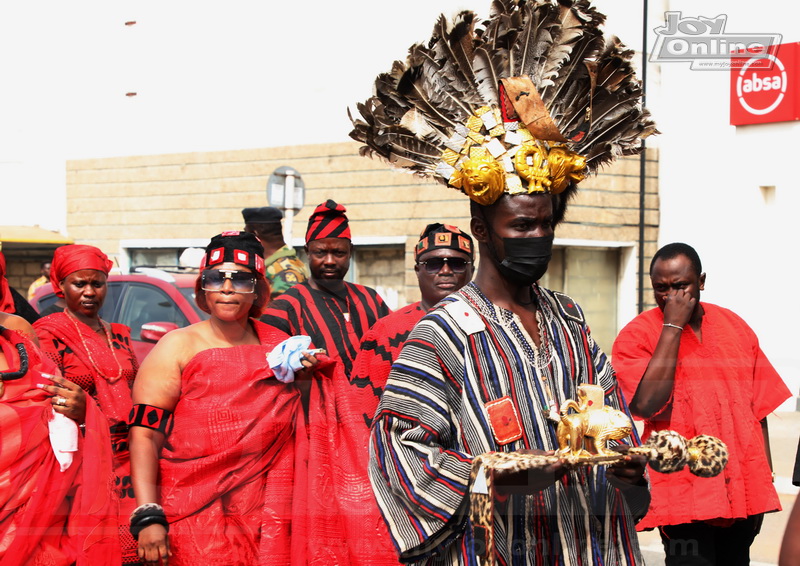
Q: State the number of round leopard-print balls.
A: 2